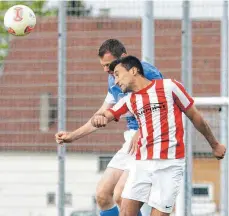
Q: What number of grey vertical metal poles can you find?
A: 4